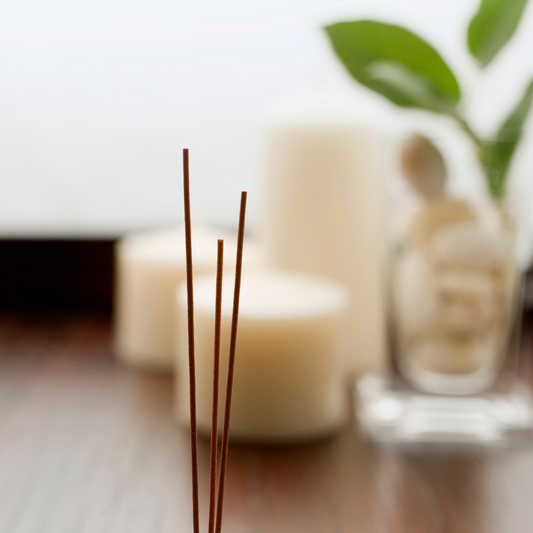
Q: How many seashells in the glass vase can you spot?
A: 0